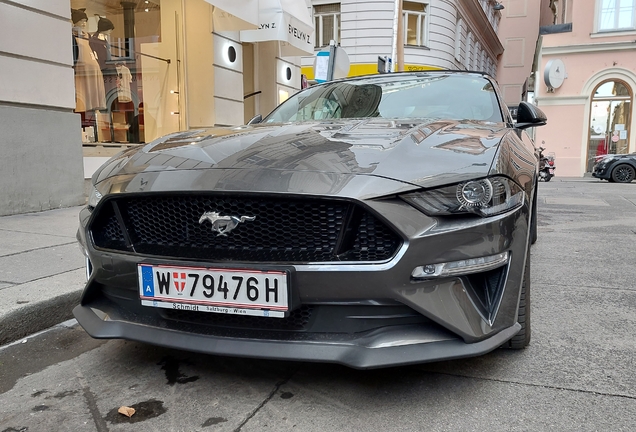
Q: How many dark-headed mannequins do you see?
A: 2